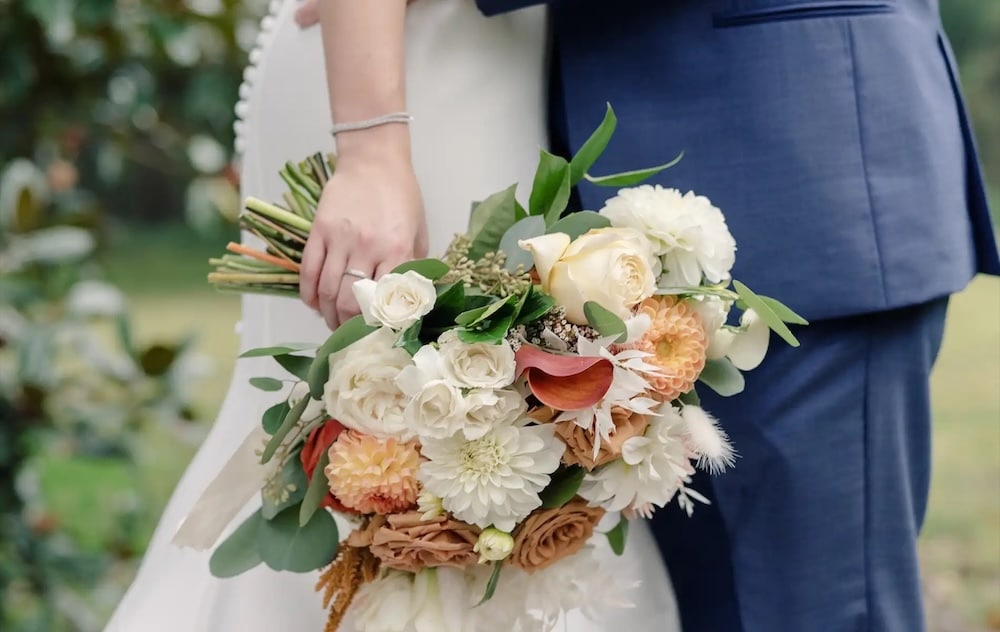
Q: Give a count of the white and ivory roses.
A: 6